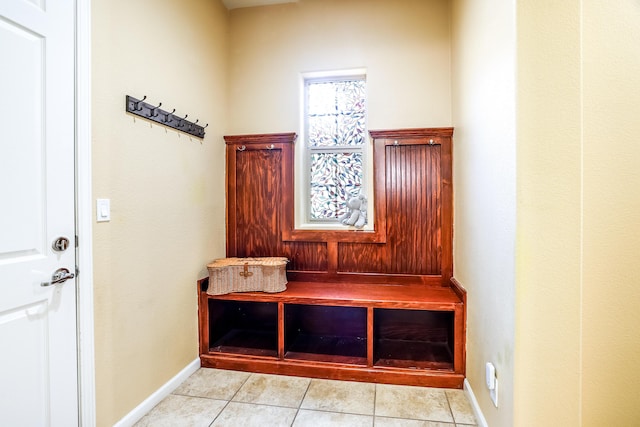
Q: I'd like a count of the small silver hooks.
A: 4